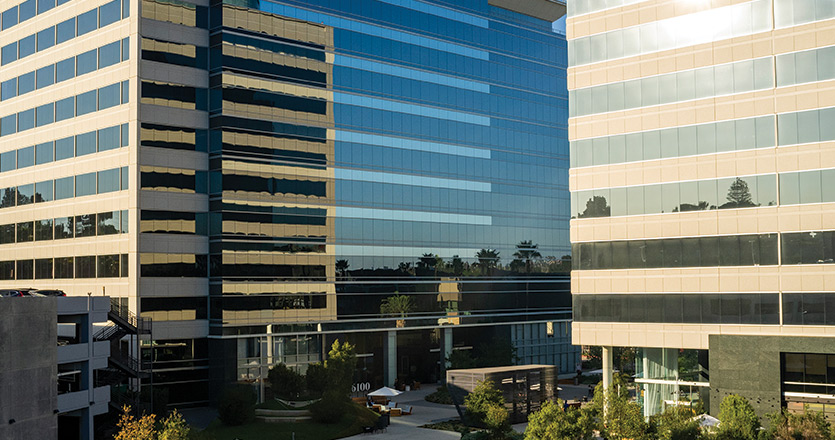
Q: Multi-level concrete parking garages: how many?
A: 1